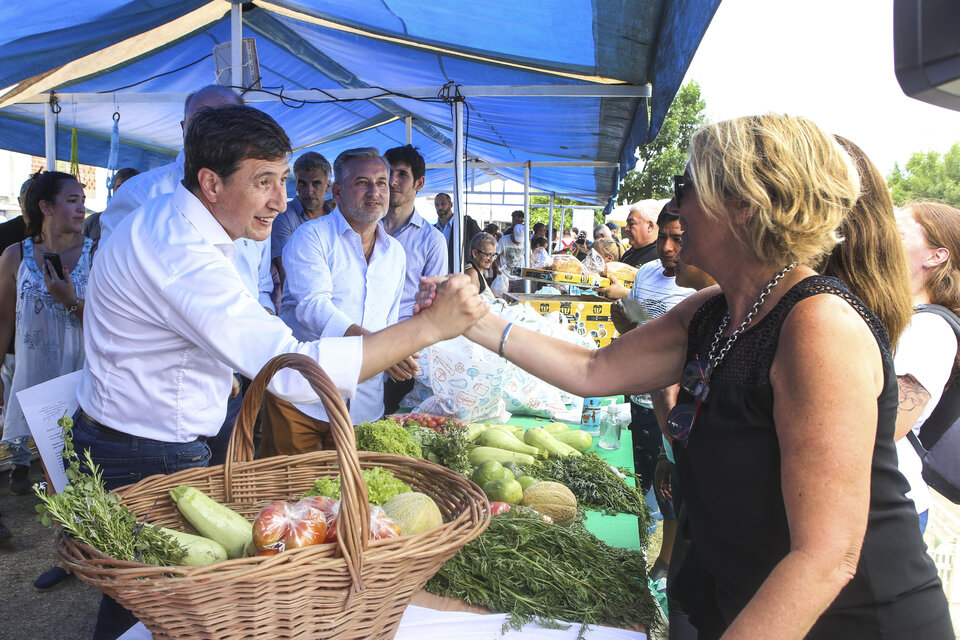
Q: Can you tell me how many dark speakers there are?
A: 1